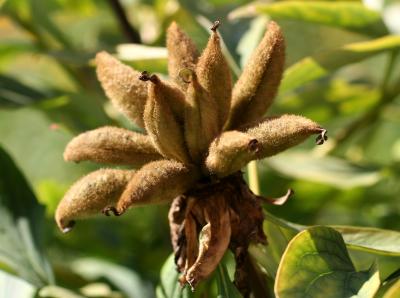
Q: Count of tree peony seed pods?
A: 11